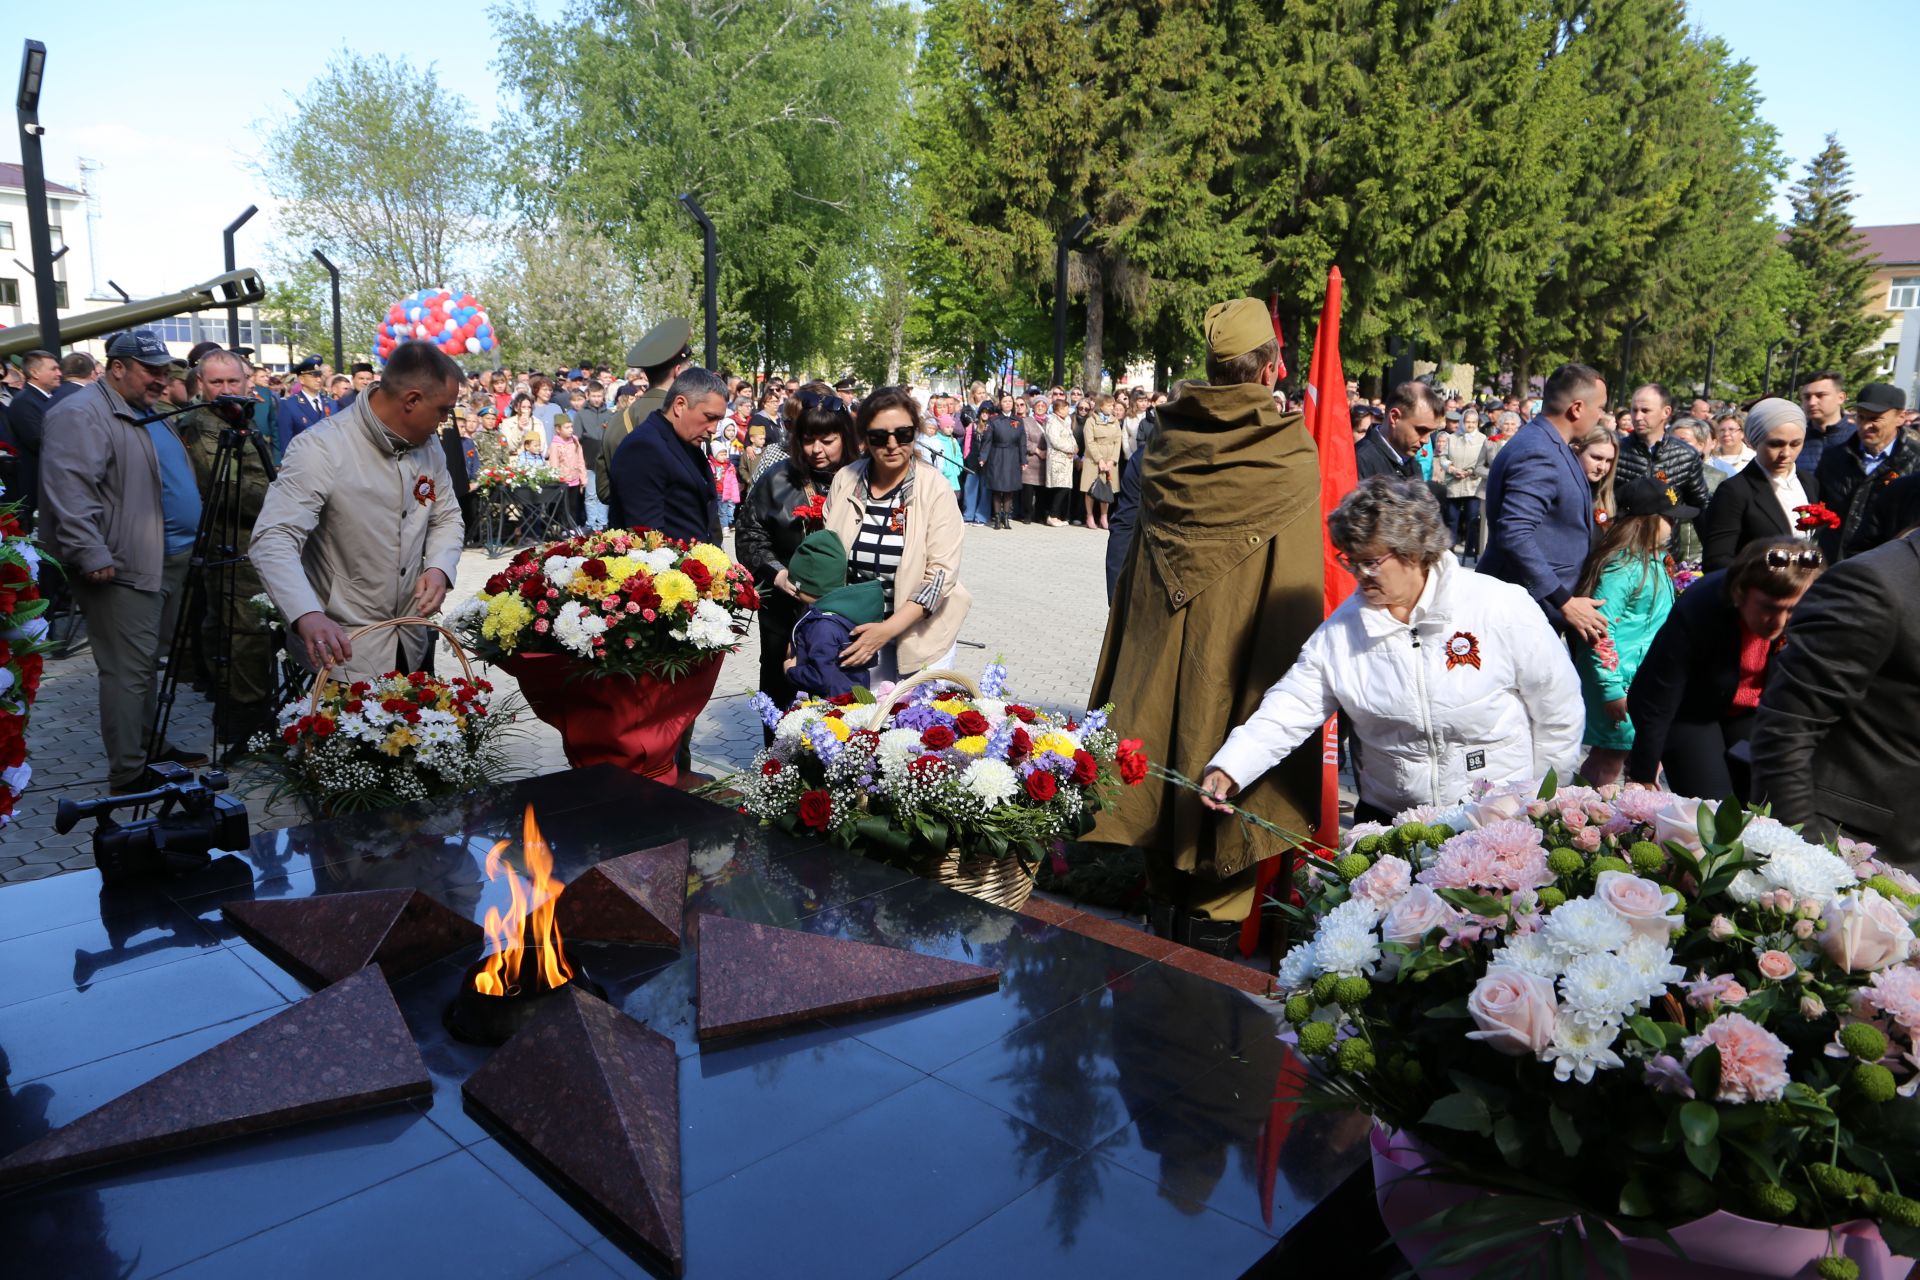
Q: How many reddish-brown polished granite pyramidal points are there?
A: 5